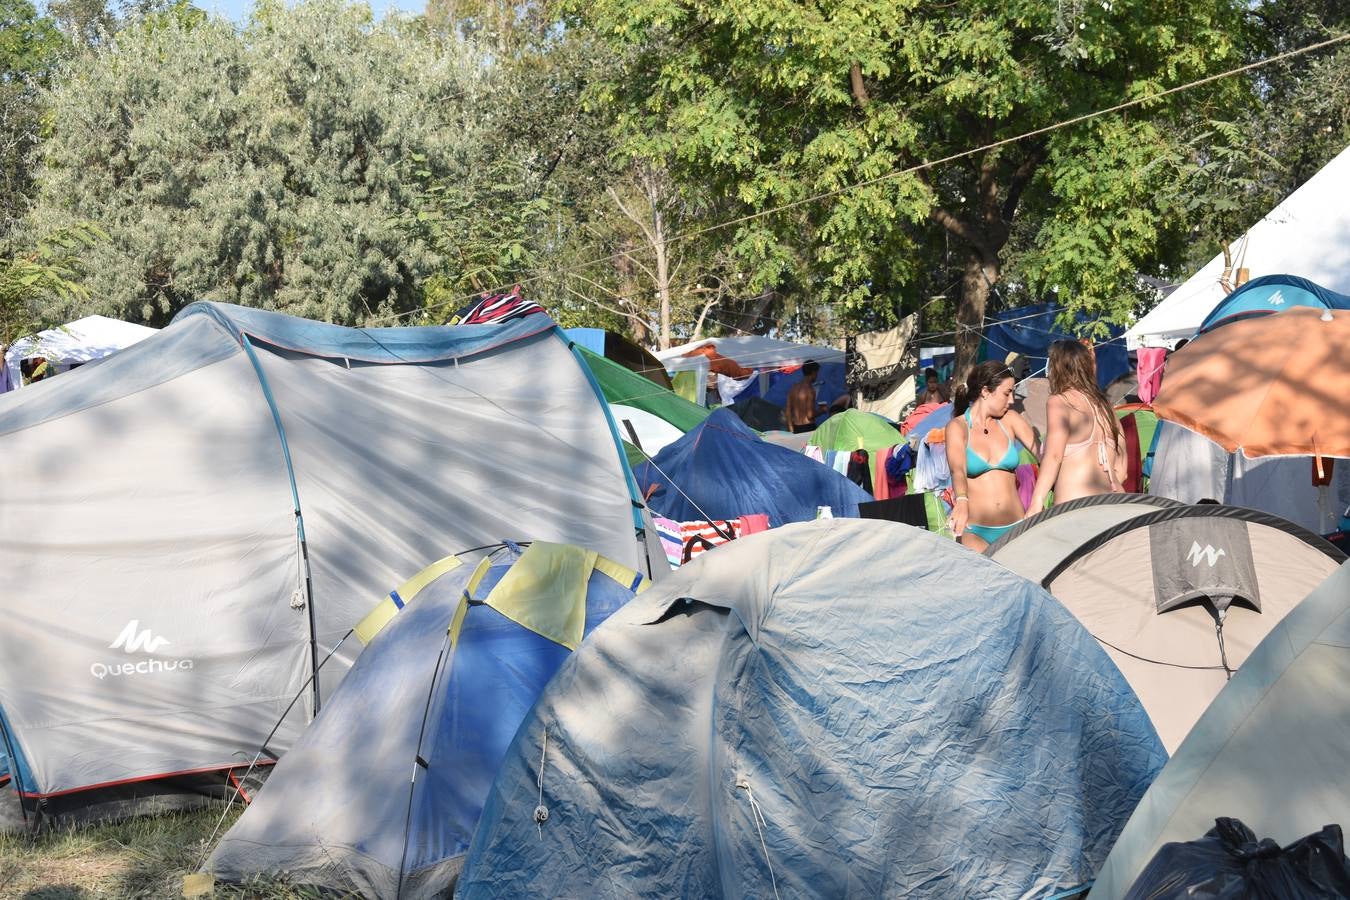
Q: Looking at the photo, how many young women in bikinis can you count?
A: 2